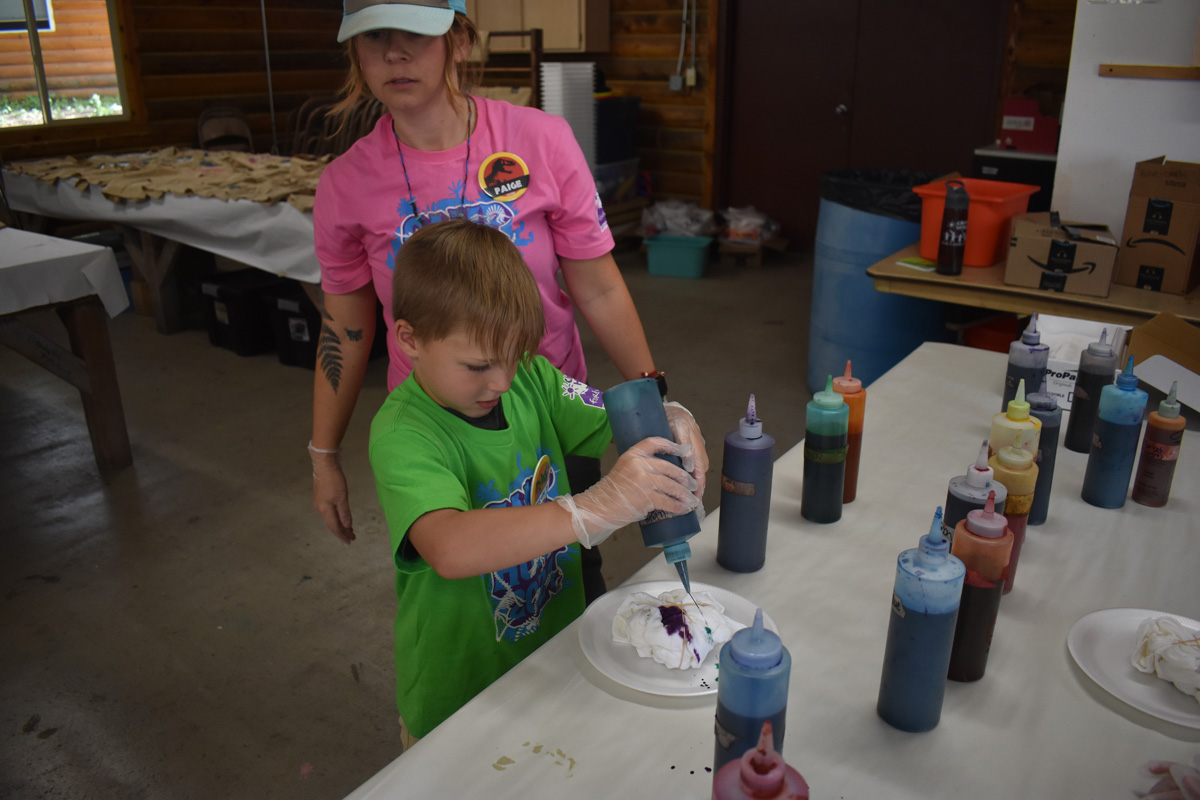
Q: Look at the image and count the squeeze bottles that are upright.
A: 15